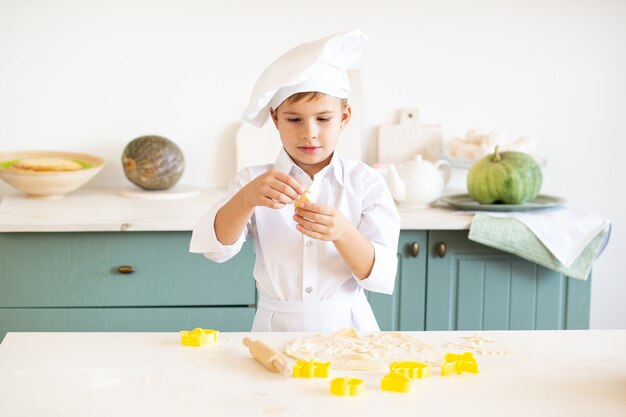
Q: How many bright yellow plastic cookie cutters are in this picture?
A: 6